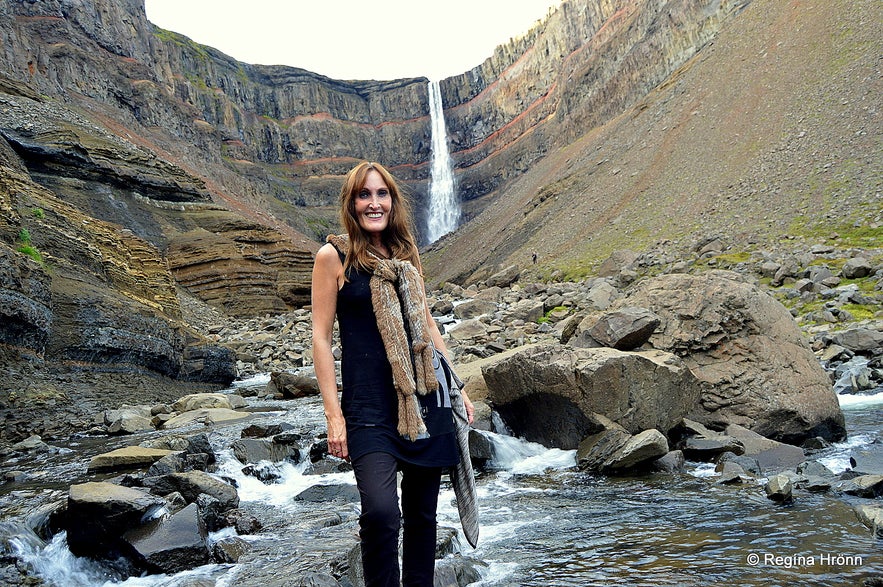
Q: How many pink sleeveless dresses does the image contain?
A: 0